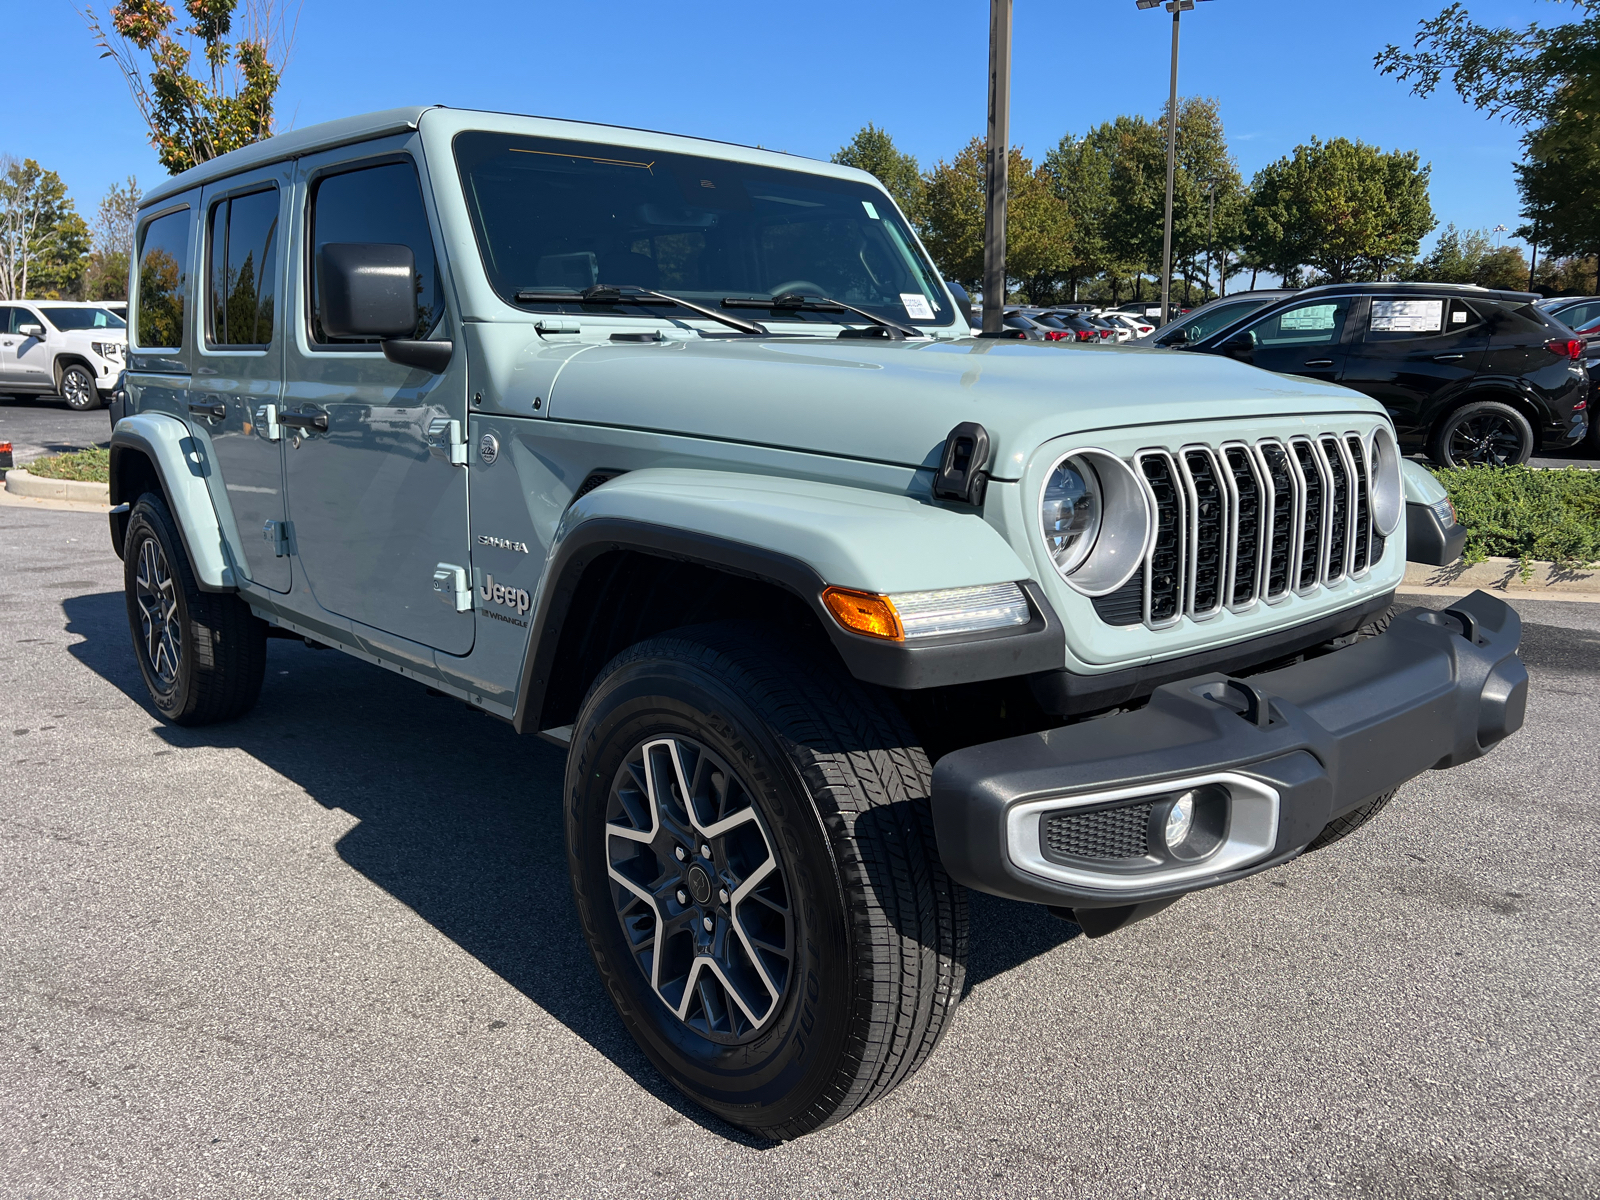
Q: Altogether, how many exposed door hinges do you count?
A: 4